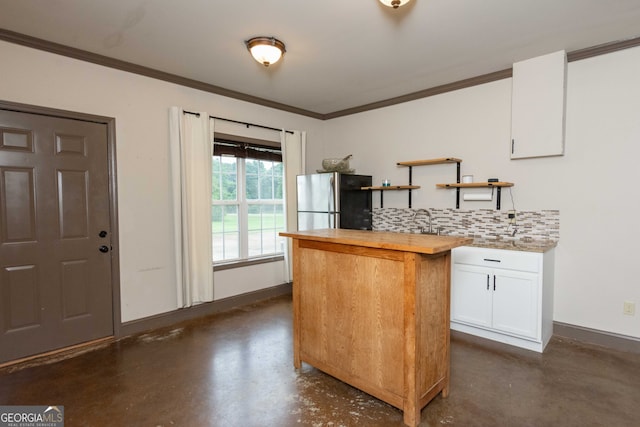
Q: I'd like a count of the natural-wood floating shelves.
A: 3